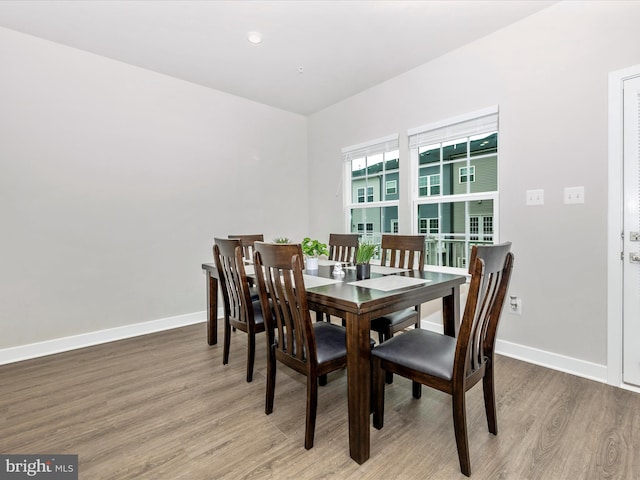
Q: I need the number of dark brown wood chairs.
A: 6